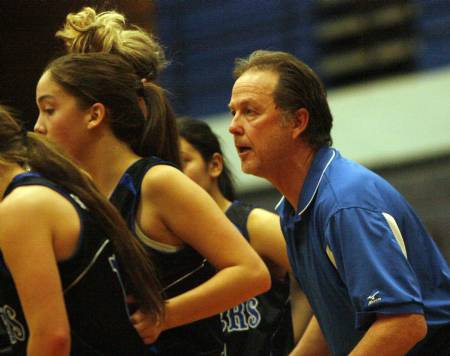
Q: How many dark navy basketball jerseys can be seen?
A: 3